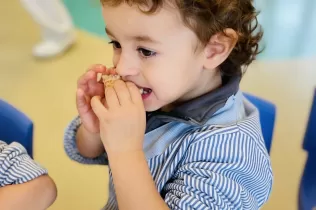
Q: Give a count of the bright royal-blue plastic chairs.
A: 3